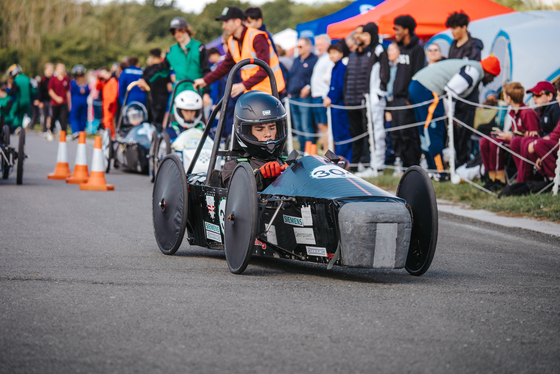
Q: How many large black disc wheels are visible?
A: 3